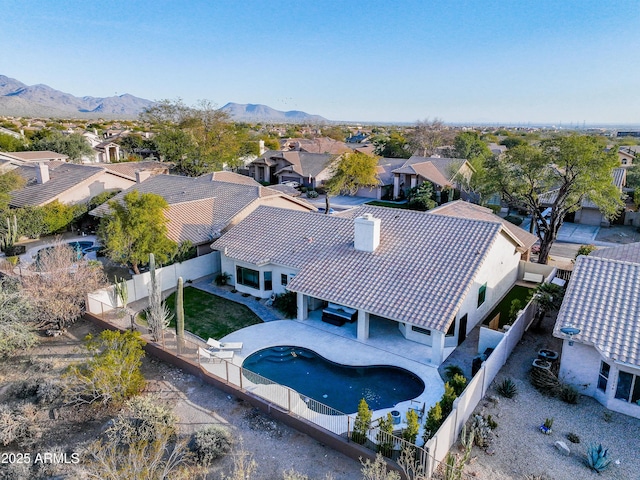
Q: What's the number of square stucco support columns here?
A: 3